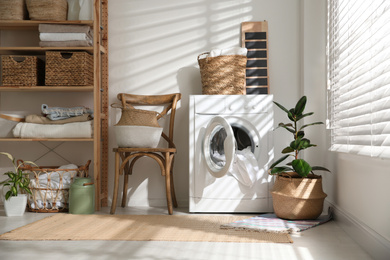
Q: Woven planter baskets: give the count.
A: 1